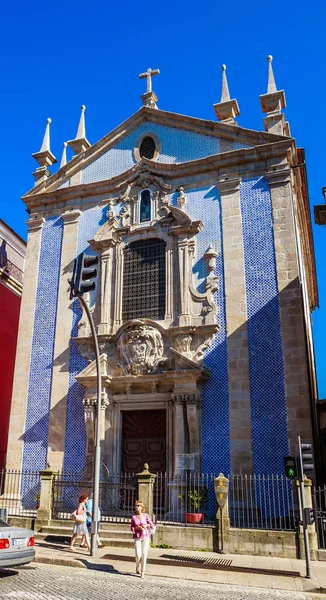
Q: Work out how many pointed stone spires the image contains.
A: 5